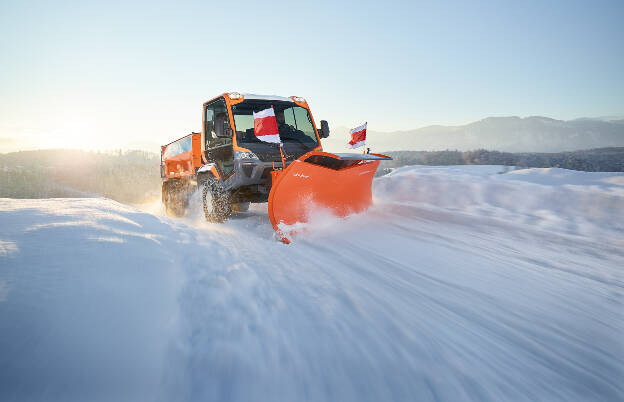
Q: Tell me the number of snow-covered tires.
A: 2